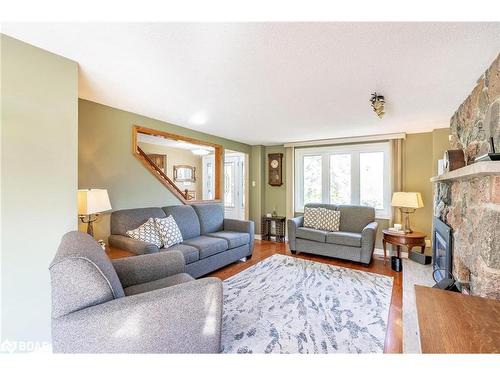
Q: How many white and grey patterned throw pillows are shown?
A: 4